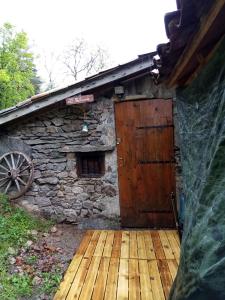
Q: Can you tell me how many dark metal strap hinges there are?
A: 3